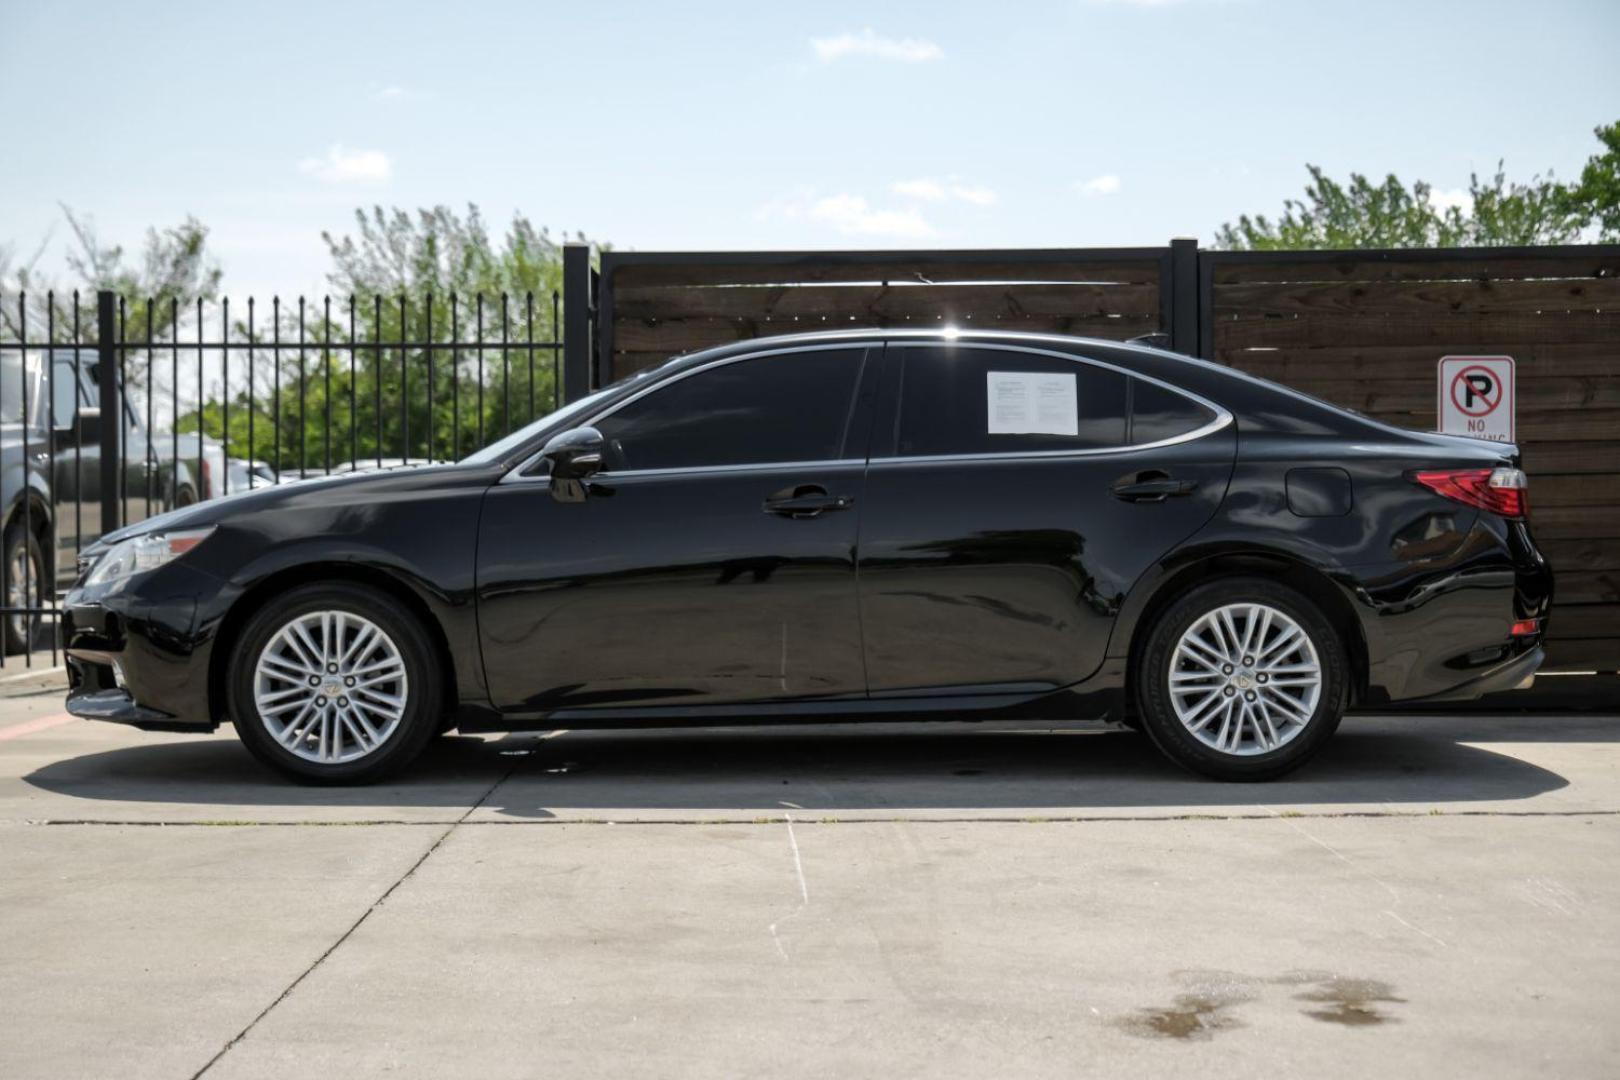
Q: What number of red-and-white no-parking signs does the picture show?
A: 1